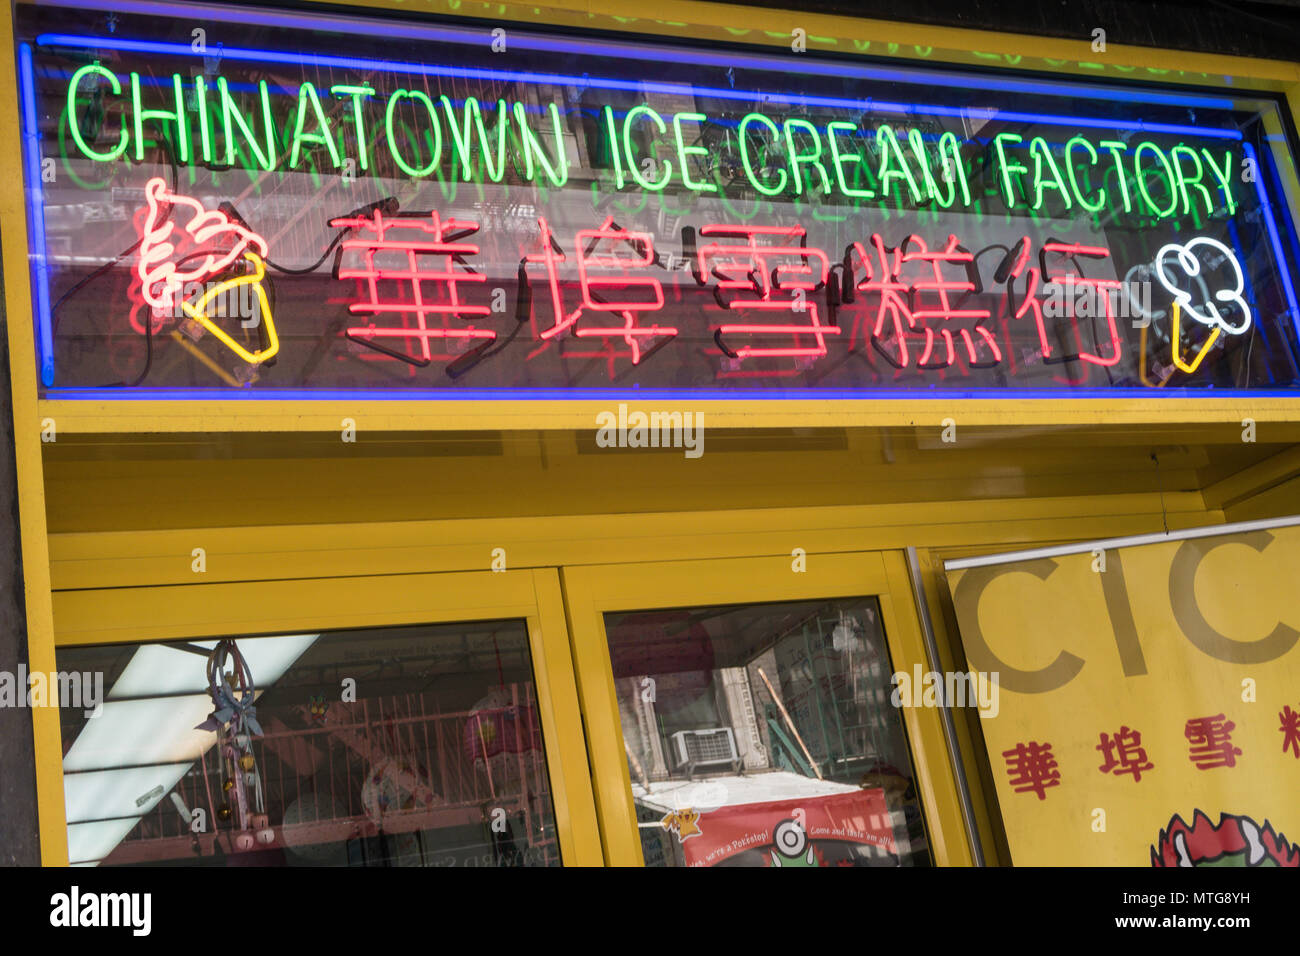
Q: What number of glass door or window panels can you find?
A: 2